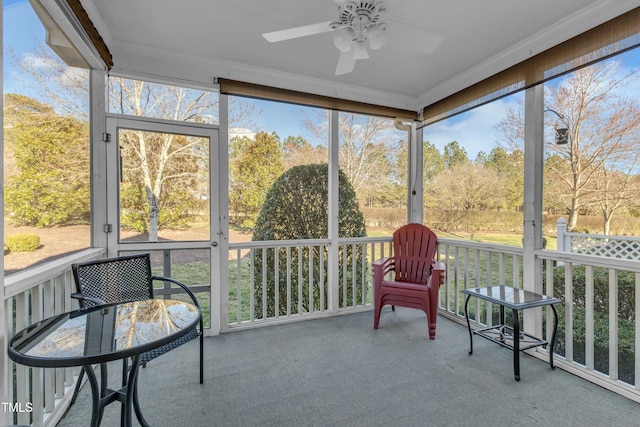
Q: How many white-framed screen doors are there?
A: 1